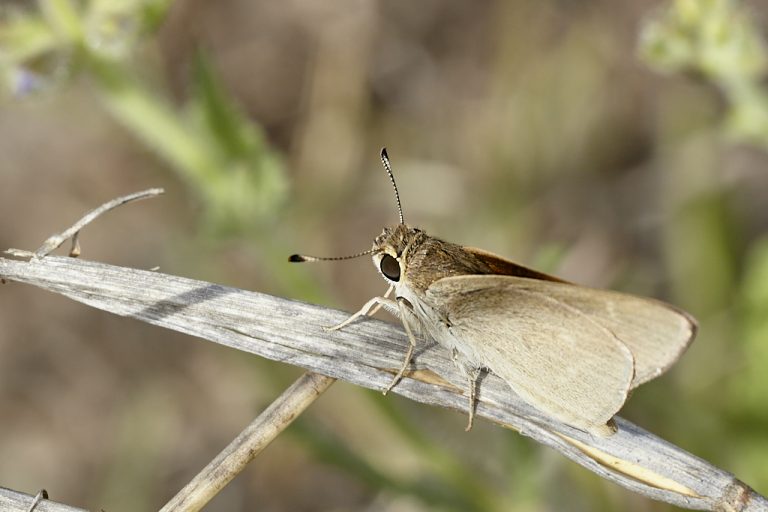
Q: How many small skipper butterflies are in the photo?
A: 1